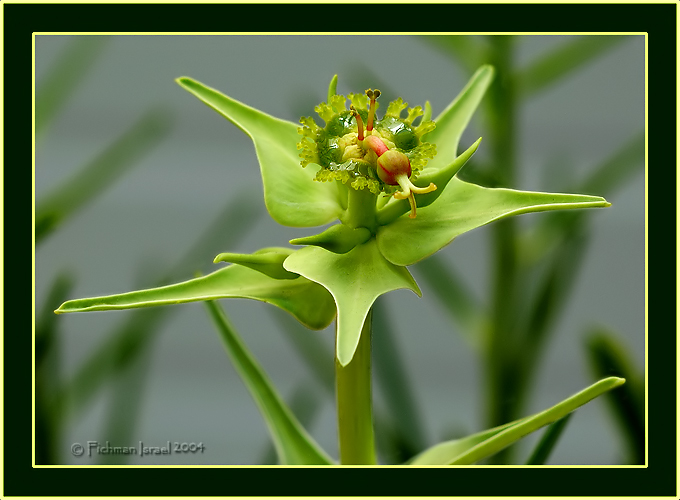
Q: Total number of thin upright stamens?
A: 2